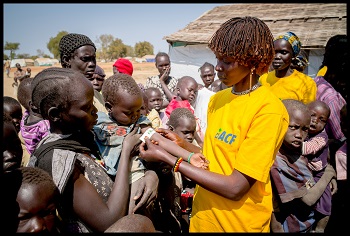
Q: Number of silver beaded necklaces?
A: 1